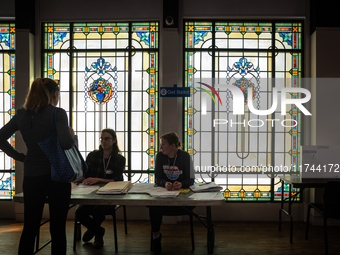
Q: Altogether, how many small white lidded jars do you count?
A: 0